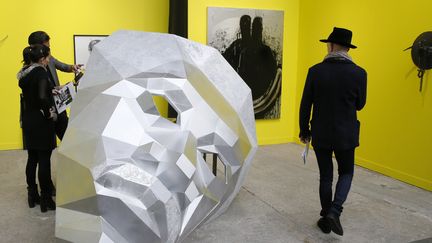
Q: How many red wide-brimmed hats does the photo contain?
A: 0